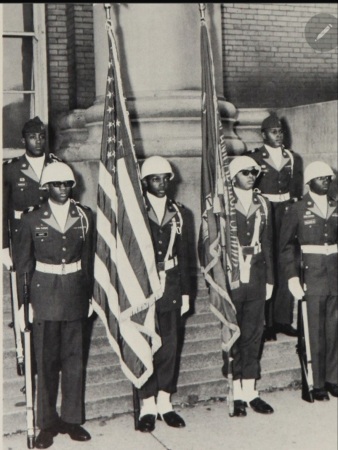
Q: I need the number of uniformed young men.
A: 6